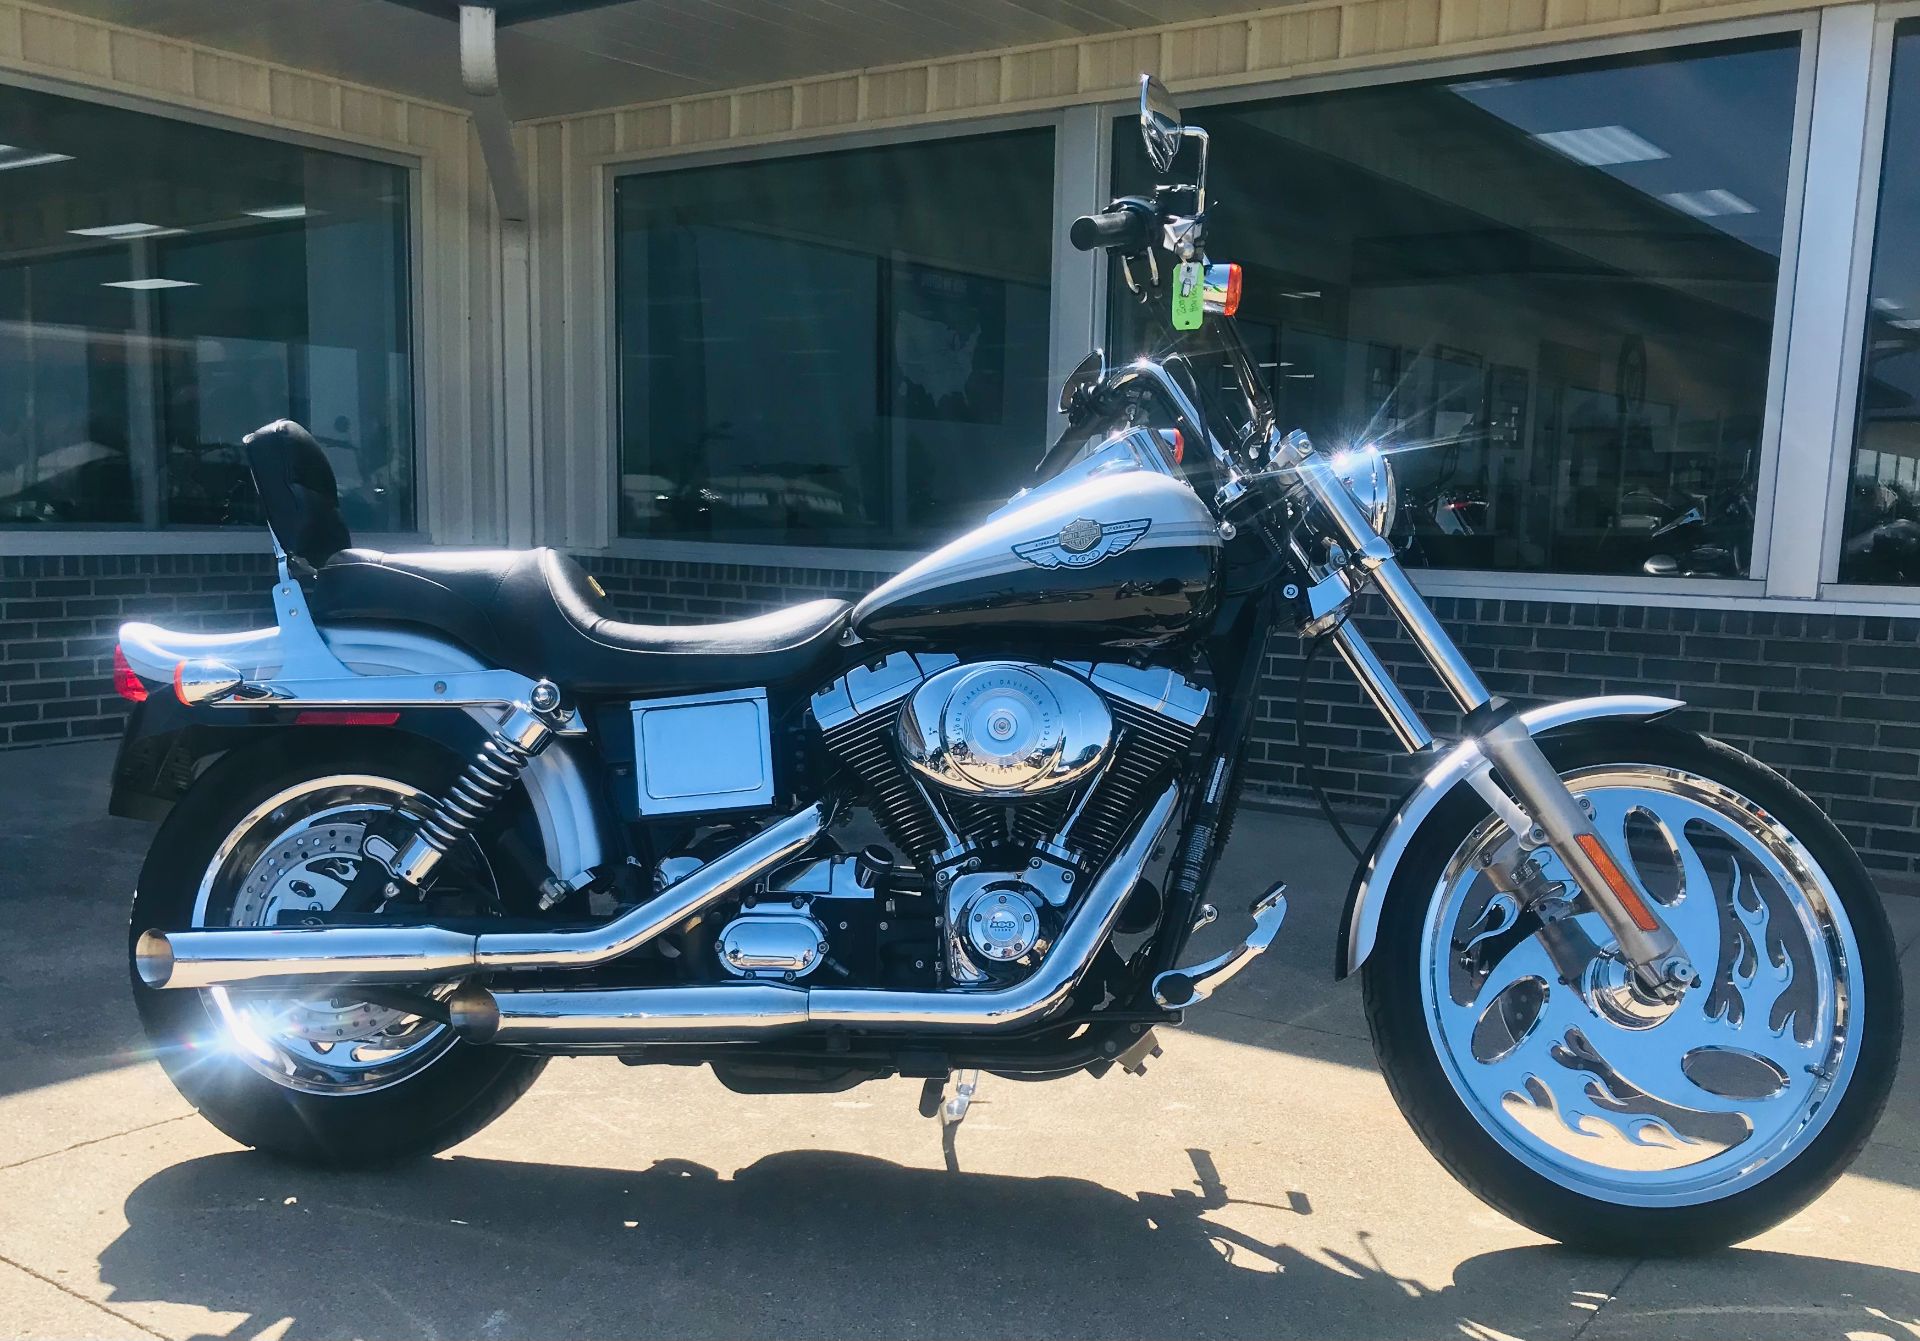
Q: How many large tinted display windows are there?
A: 4